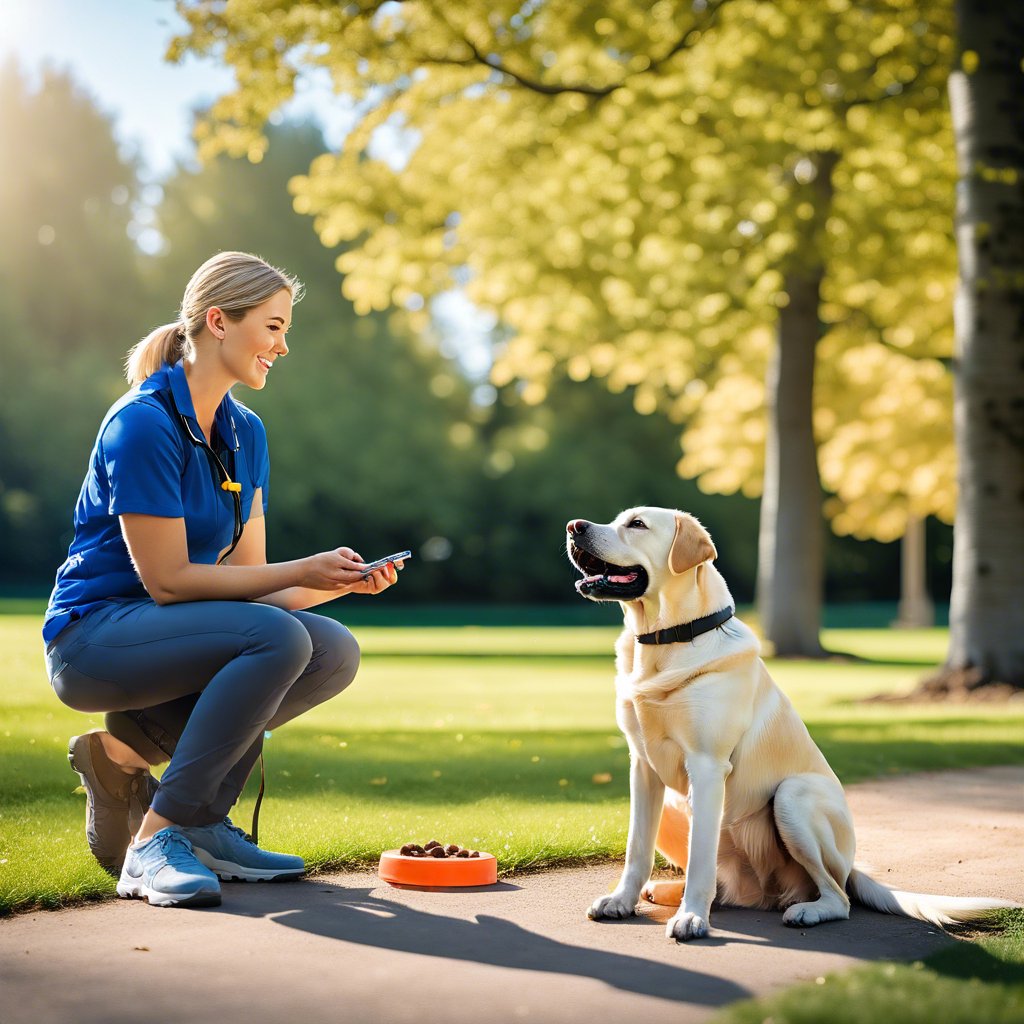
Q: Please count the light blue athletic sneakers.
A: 2